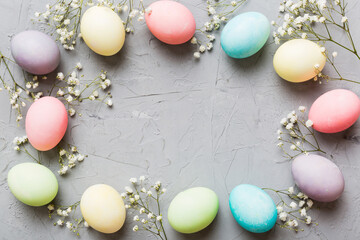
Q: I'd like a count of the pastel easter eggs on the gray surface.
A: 12